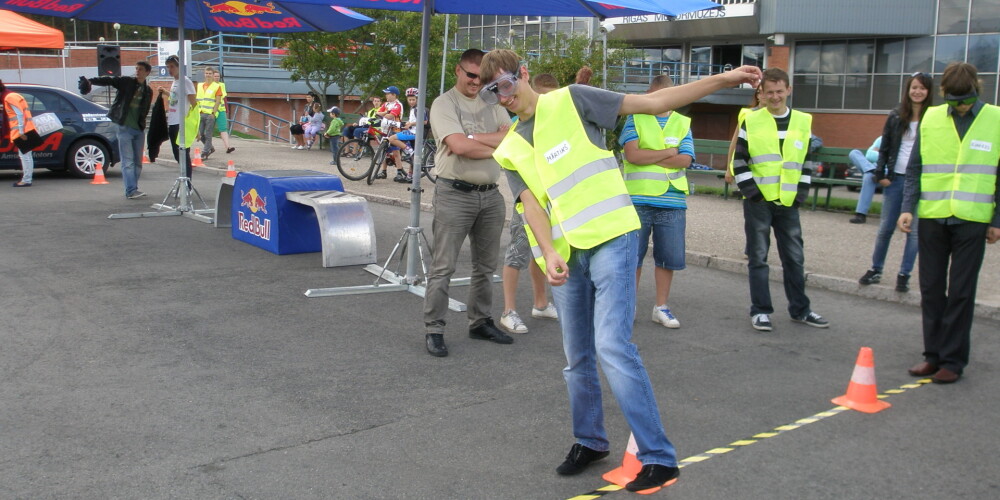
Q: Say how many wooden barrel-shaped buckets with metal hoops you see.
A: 0